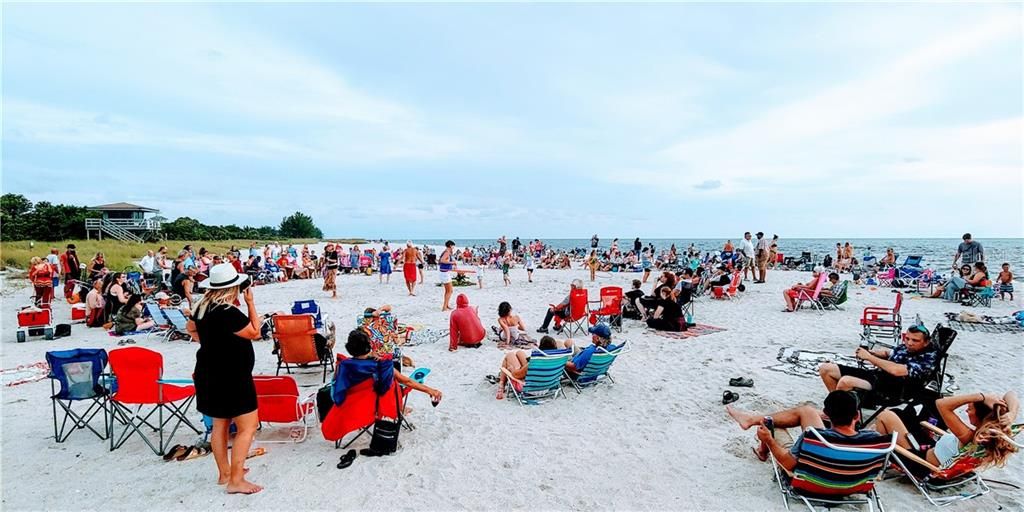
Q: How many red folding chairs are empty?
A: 4